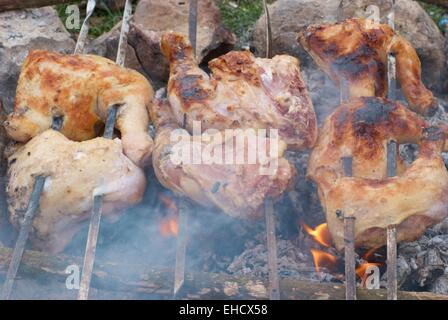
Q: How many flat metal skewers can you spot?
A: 6